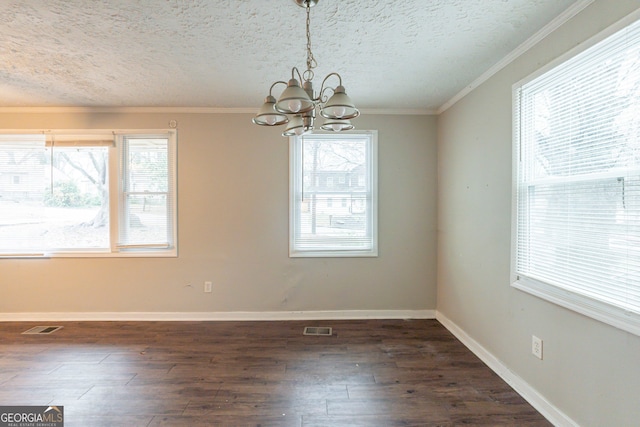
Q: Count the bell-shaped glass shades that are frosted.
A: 5